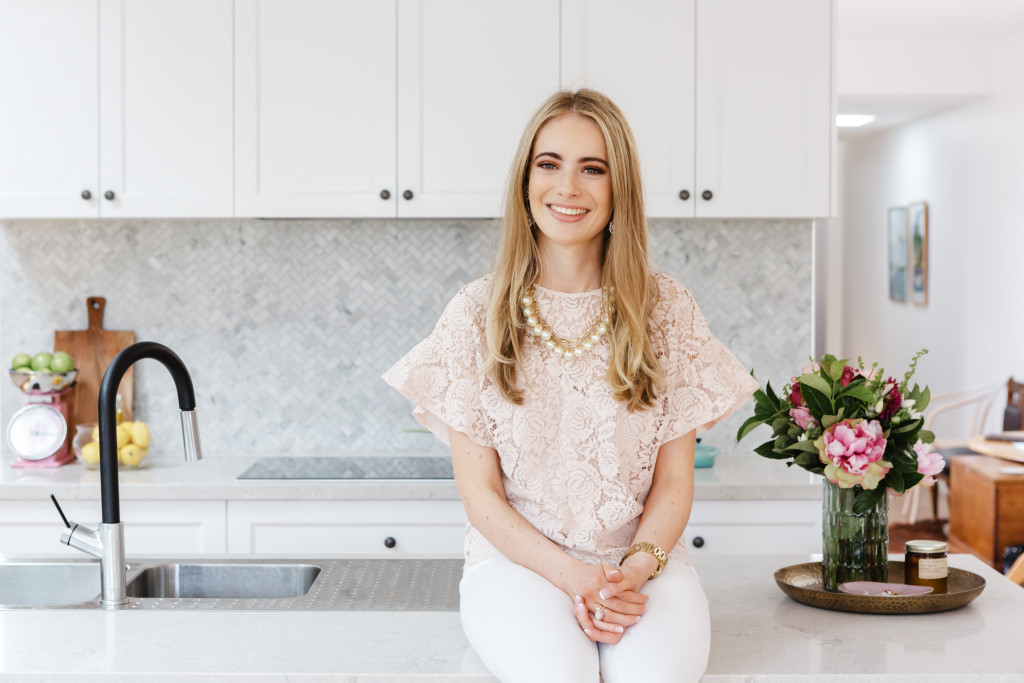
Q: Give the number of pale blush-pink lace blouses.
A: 1